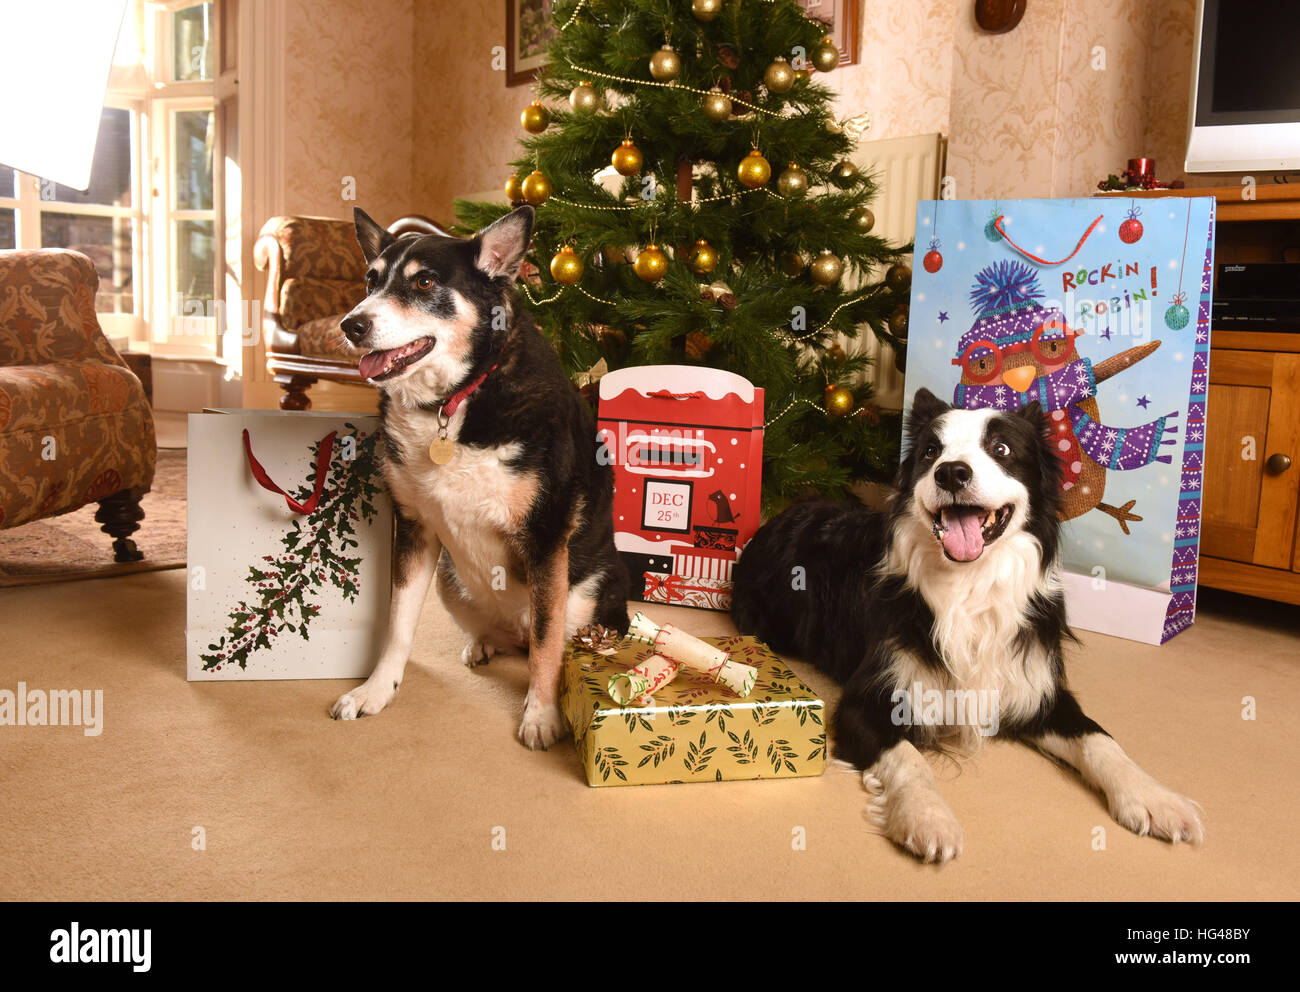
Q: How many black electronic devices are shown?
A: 2